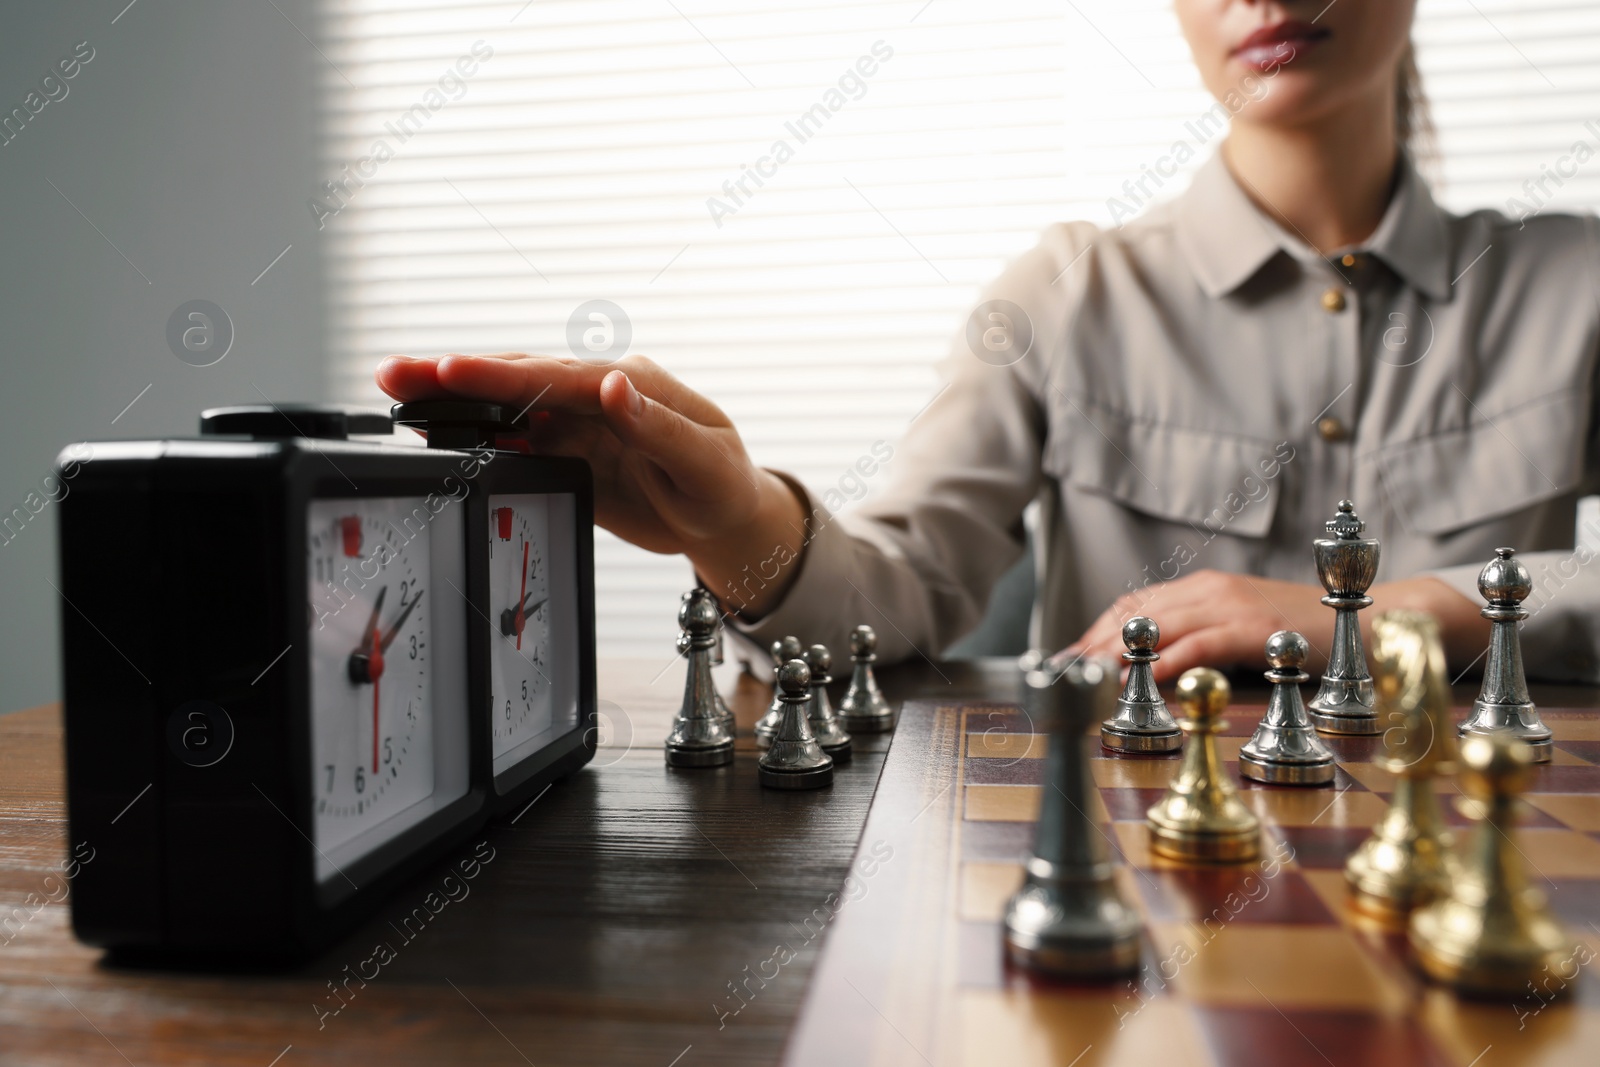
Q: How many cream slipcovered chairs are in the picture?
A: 0